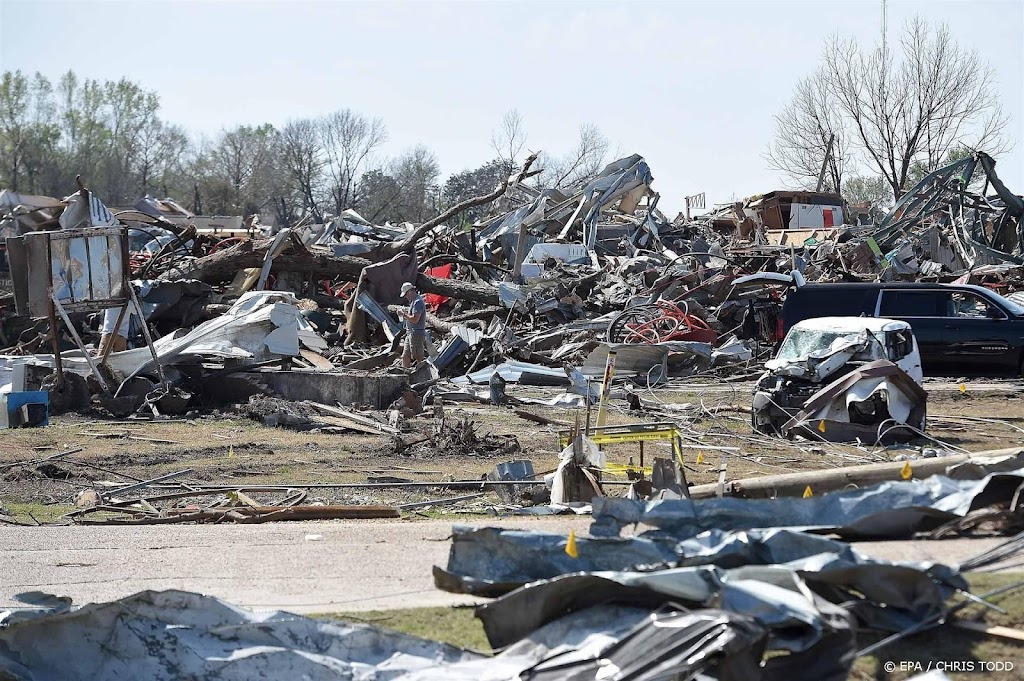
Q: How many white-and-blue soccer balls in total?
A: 0